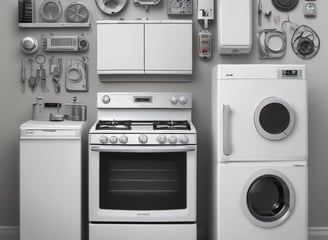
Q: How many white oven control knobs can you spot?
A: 10